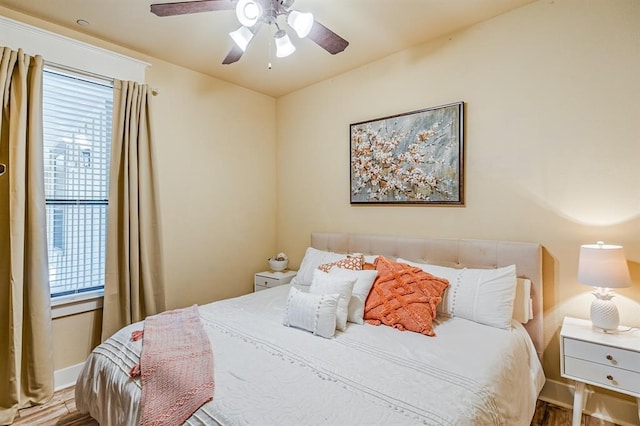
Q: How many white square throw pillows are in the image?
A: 2